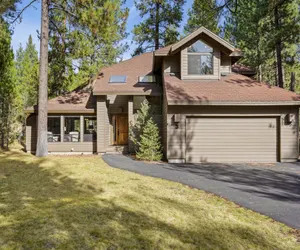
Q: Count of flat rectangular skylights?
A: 2